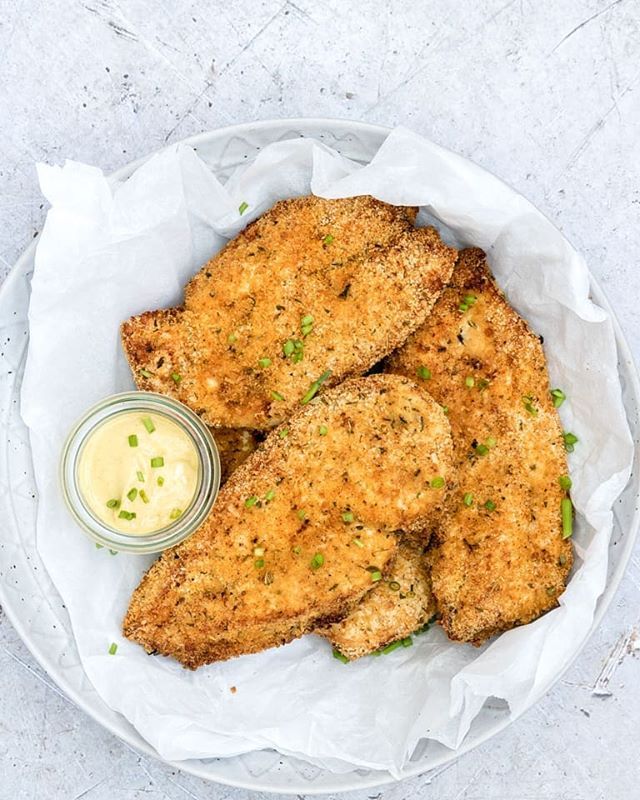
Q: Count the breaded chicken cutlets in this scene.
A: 4